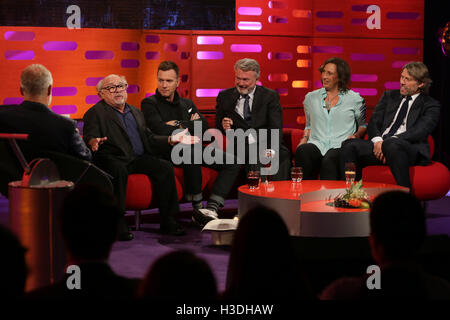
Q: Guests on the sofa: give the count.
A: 5